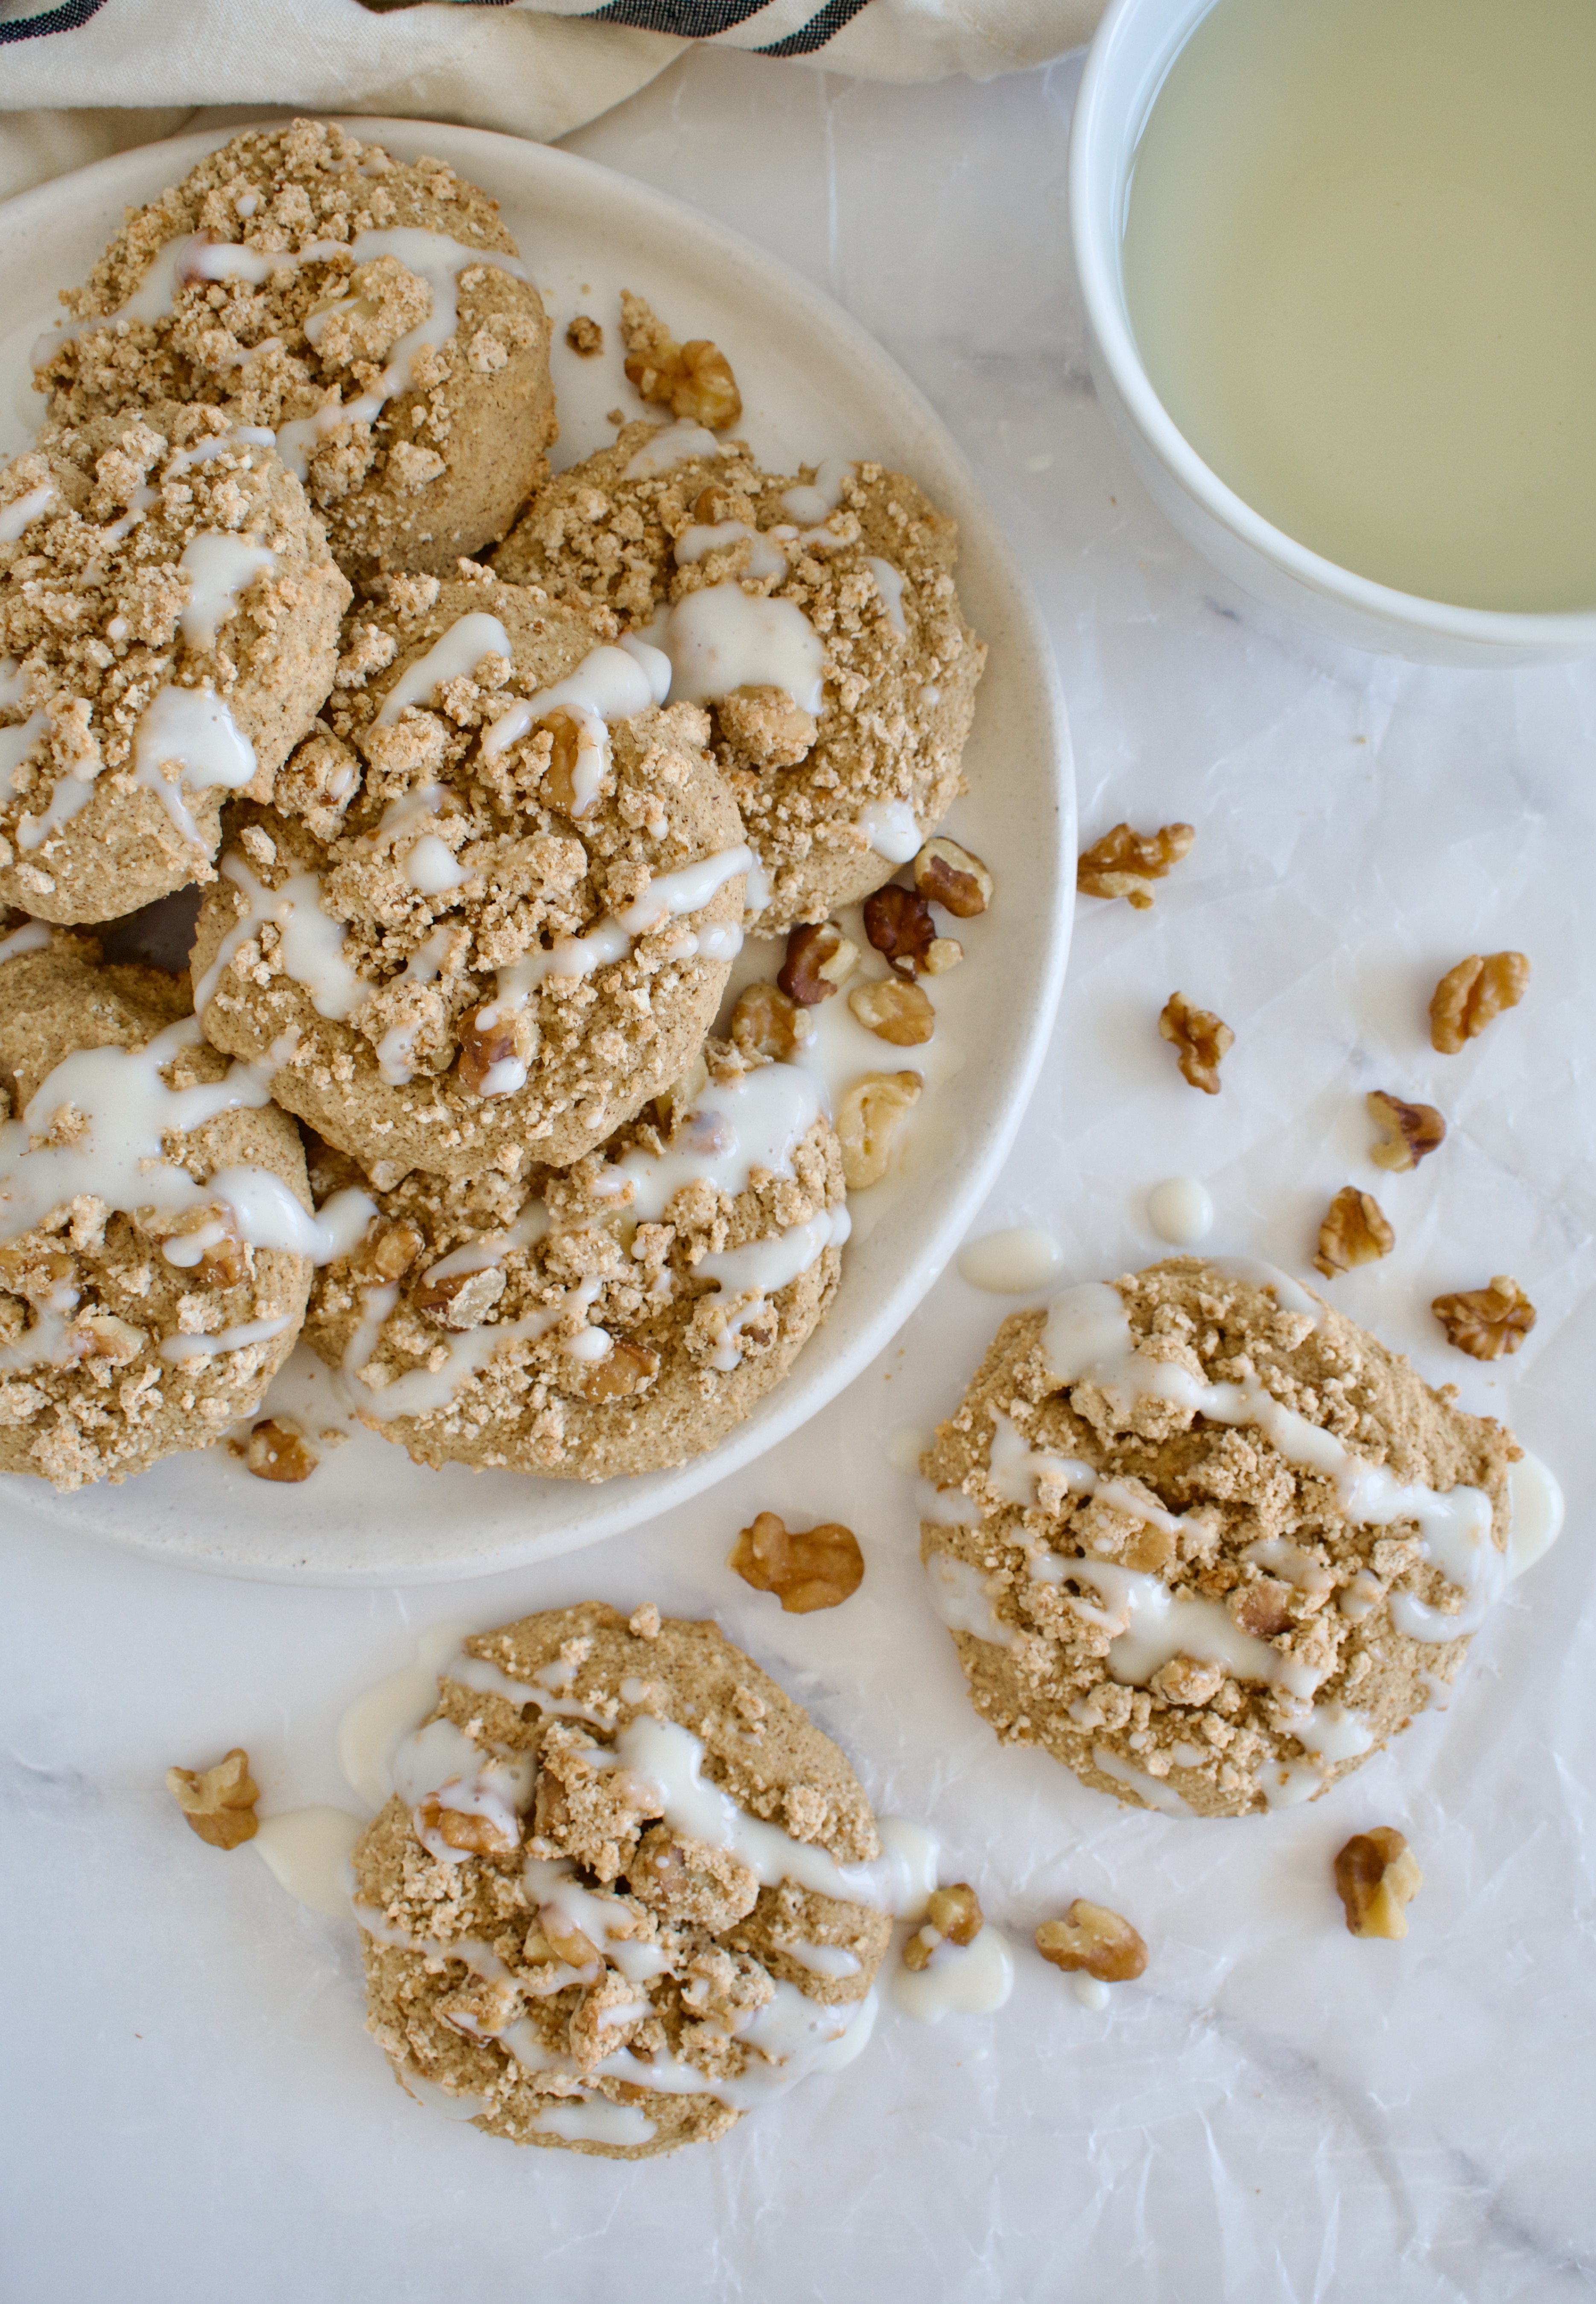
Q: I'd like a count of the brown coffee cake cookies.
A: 8